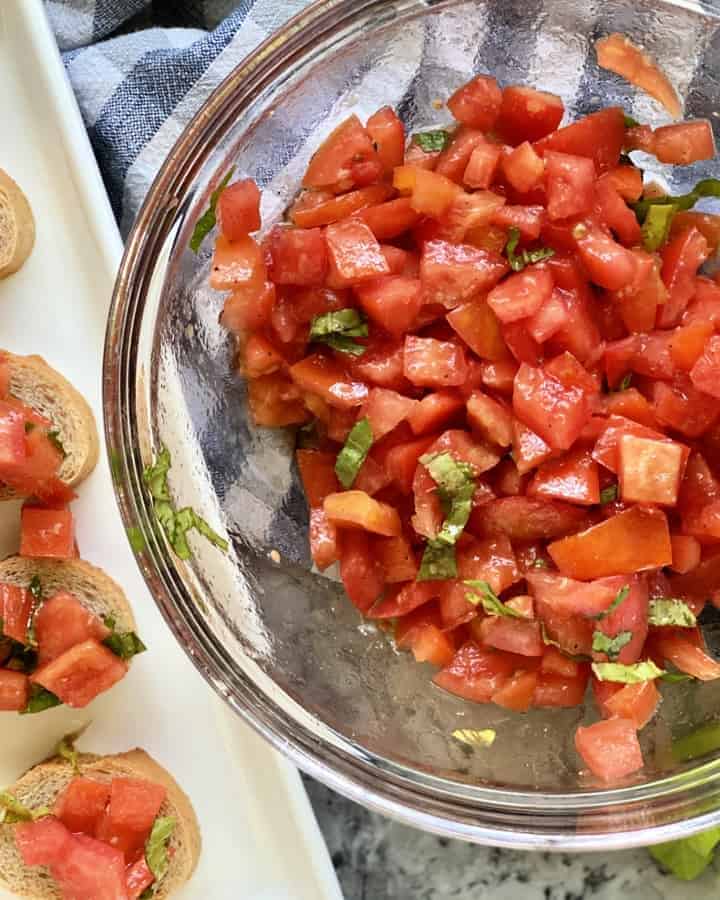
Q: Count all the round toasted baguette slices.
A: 4